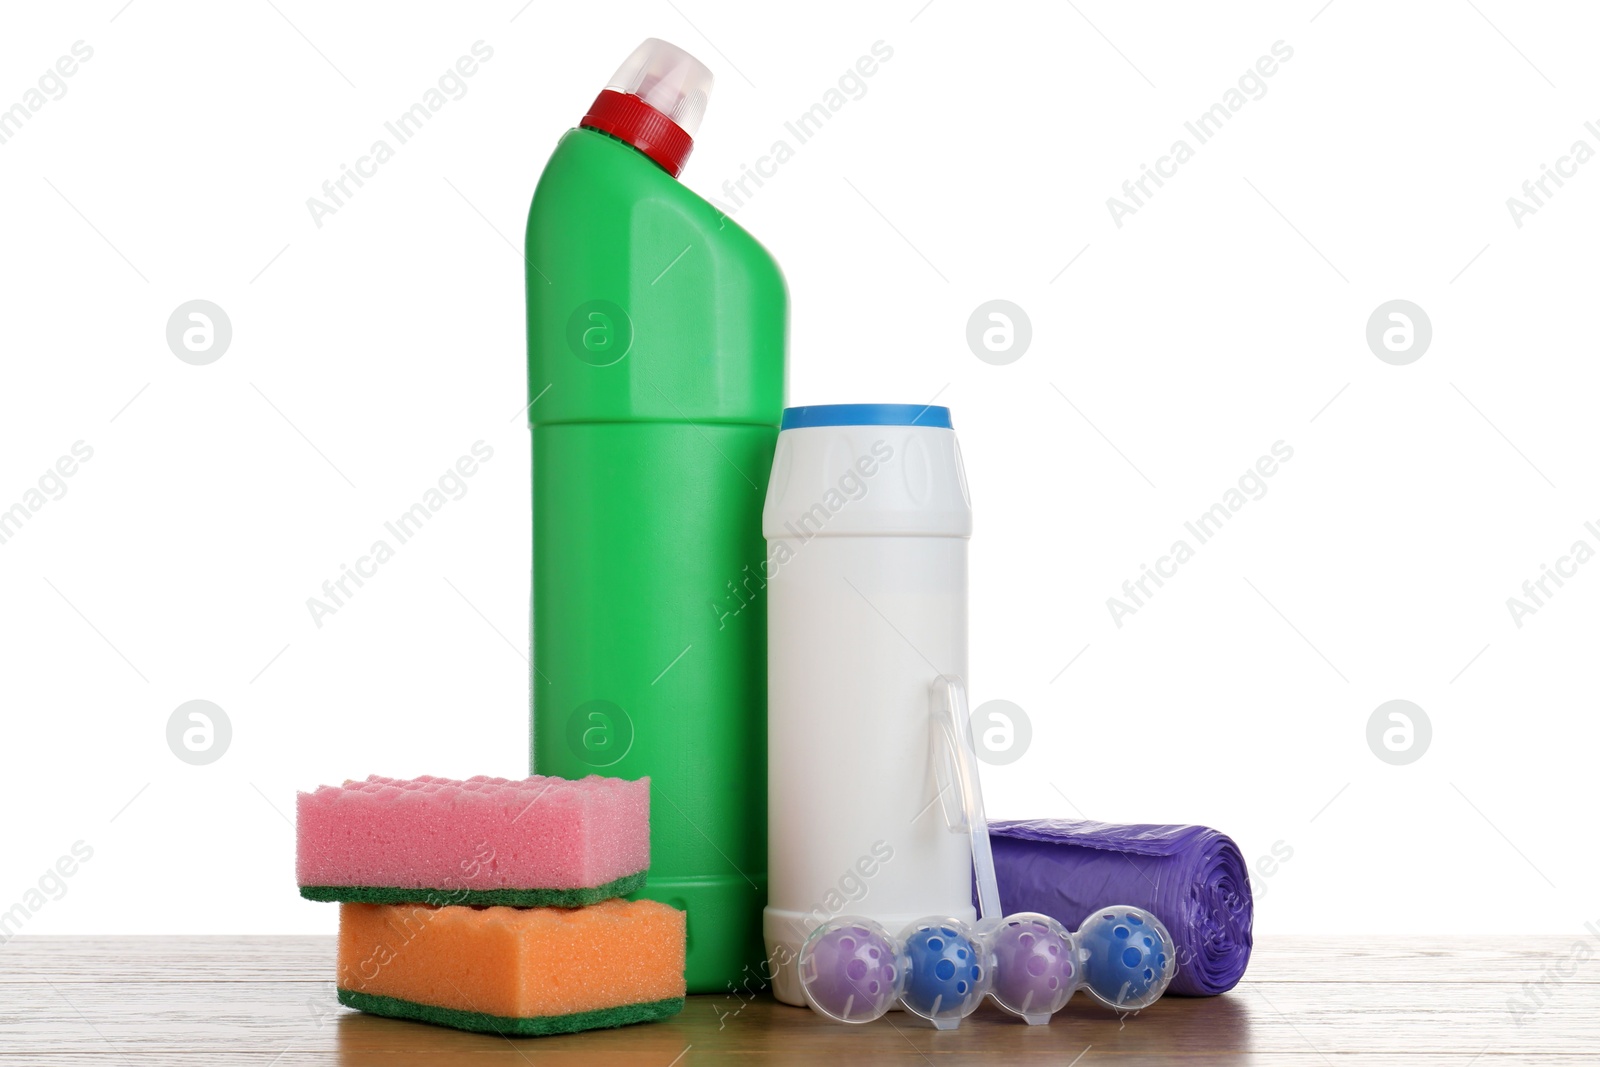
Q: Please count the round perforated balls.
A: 4